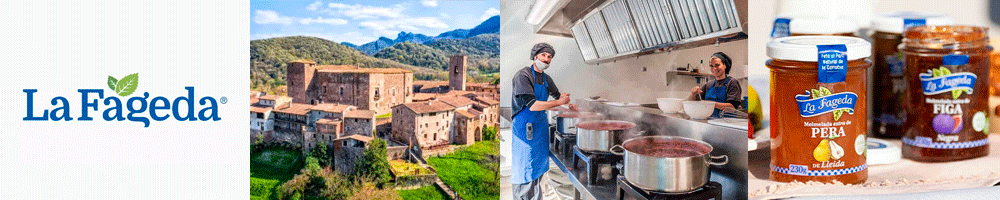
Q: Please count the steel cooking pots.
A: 4